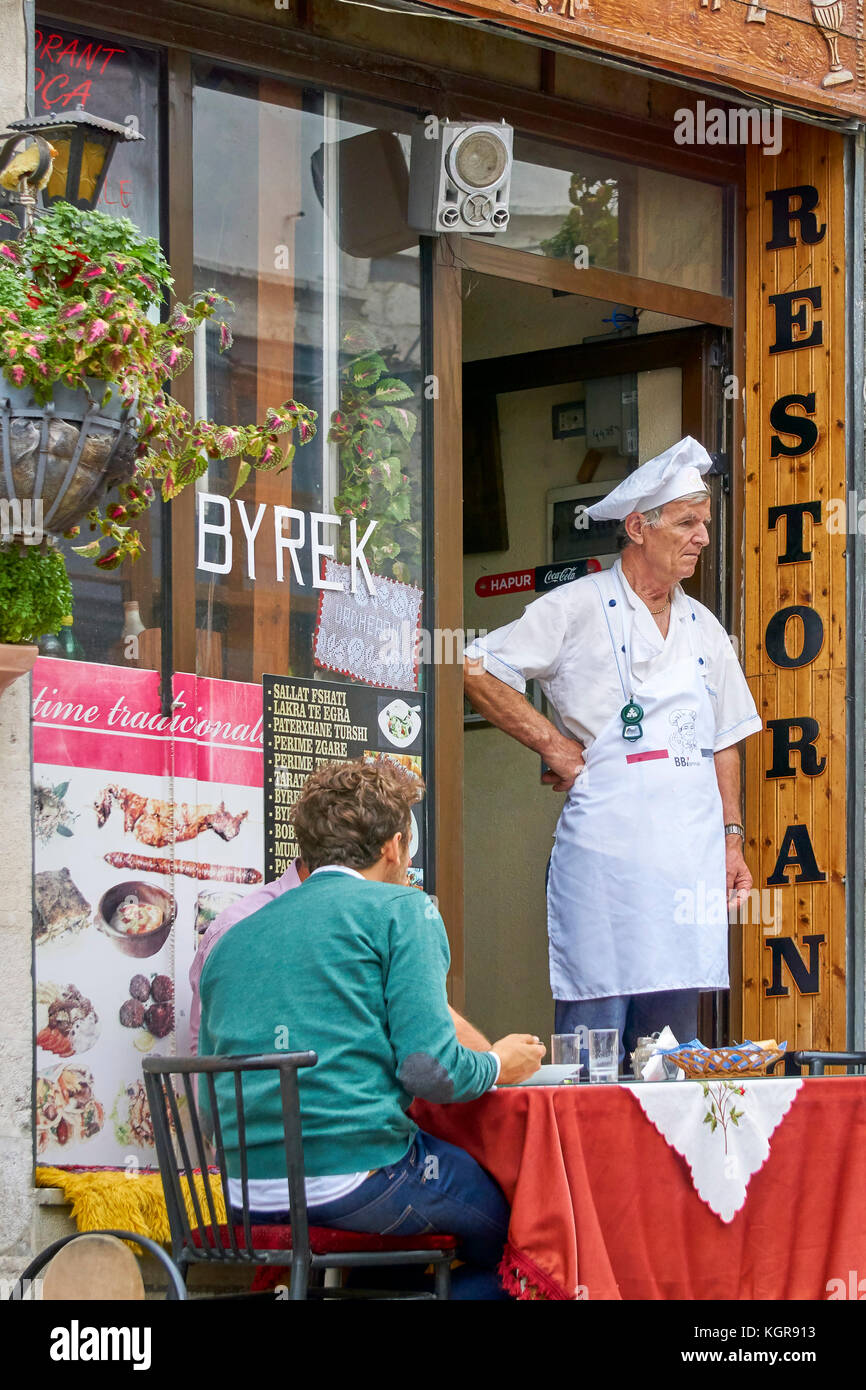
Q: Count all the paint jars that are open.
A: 0